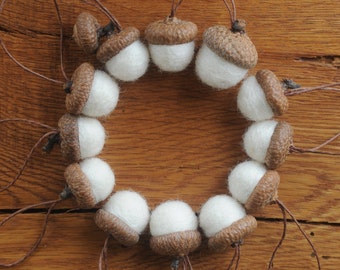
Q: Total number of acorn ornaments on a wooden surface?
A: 12